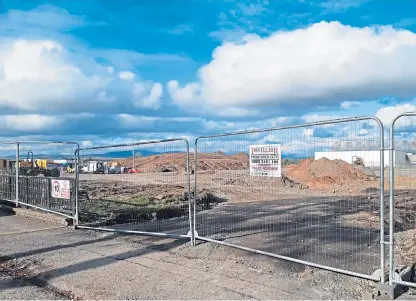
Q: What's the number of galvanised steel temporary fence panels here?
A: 5